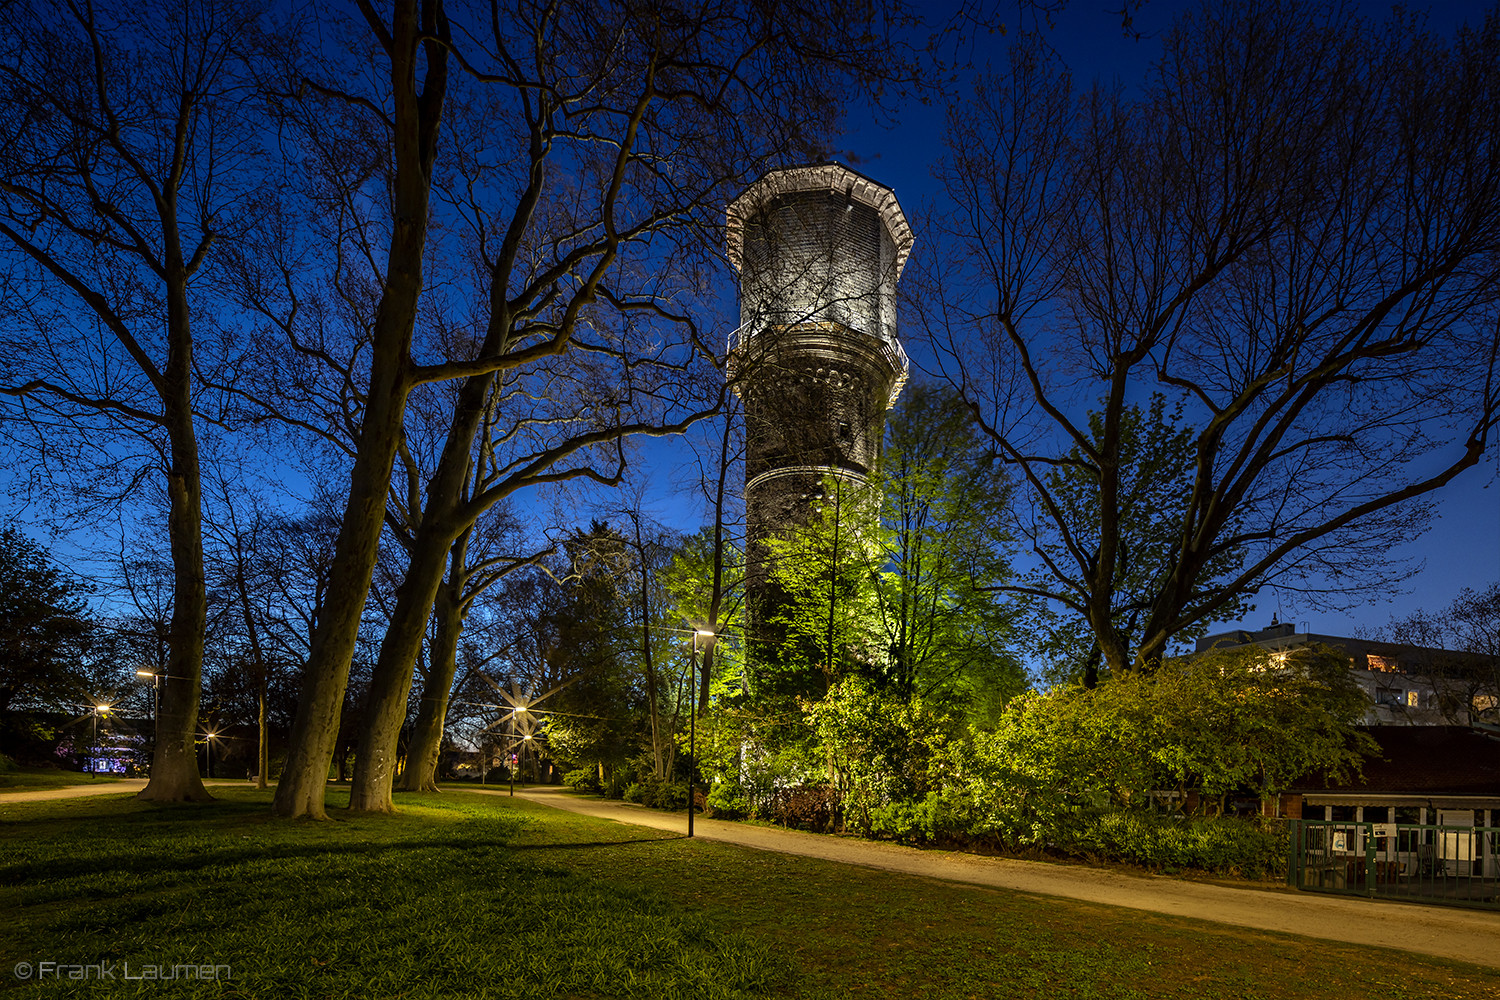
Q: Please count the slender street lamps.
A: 6